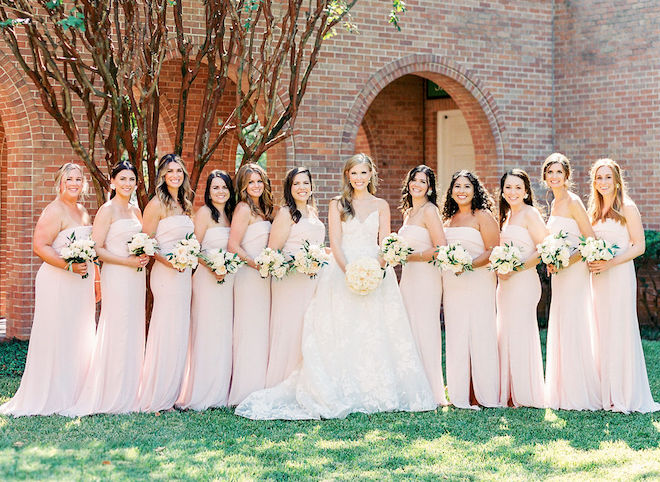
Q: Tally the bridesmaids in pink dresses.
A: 11